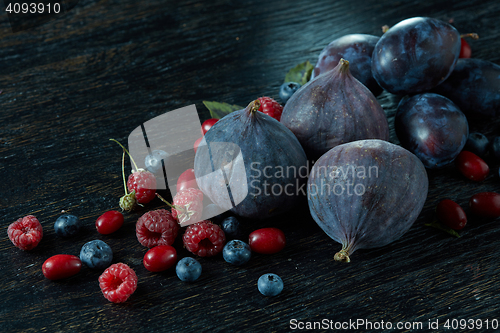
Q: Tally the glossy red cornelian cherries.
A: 11